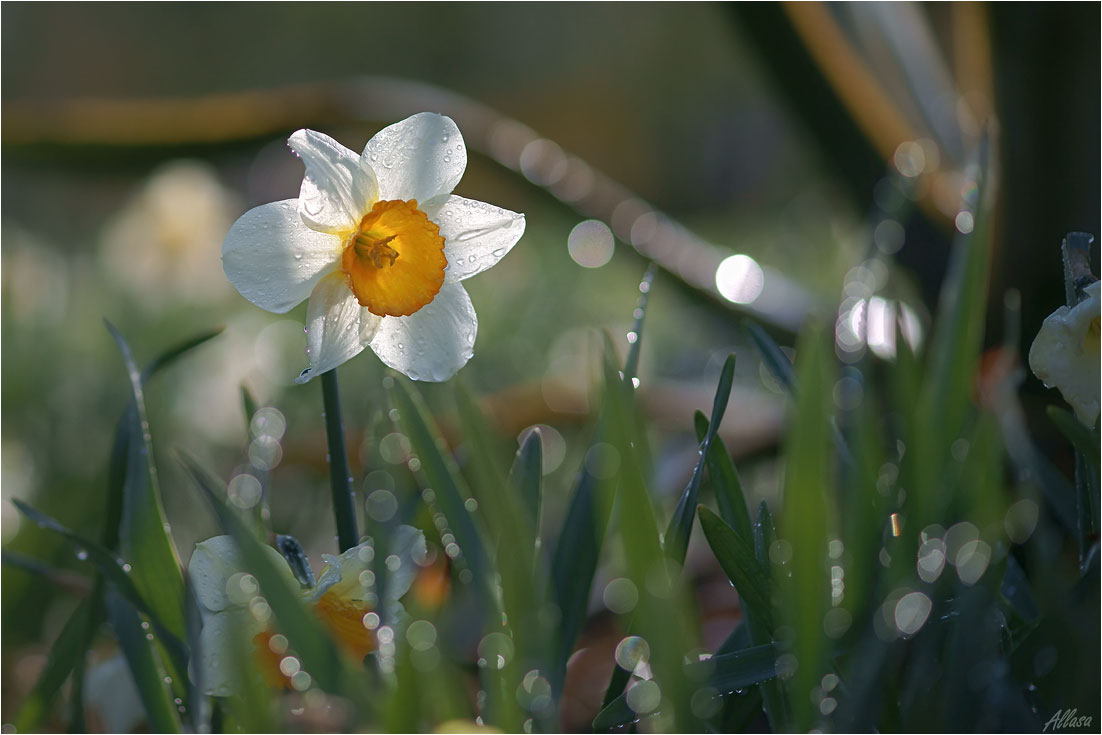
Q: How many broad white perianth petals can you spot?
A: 6